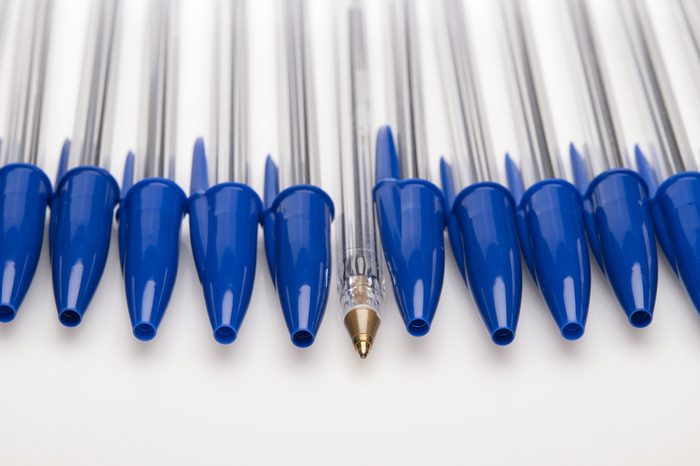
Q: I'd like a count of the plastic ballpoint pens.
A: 11